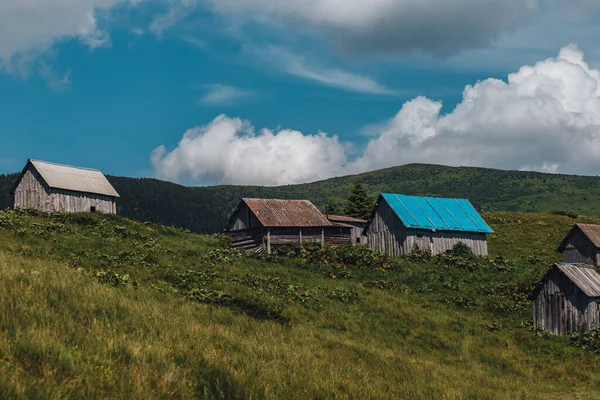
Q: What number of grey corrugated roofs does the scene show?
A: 2